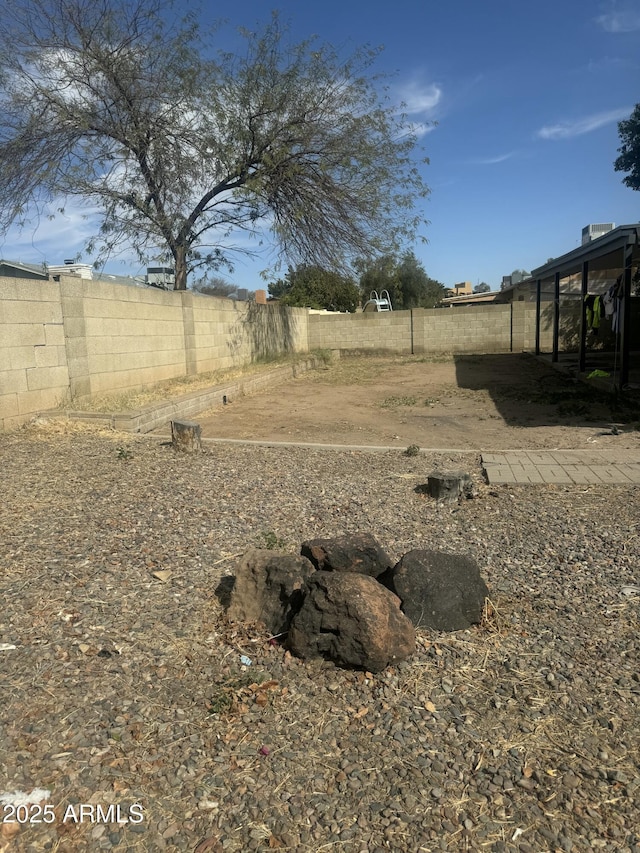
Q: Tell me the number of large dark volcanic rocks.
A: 4